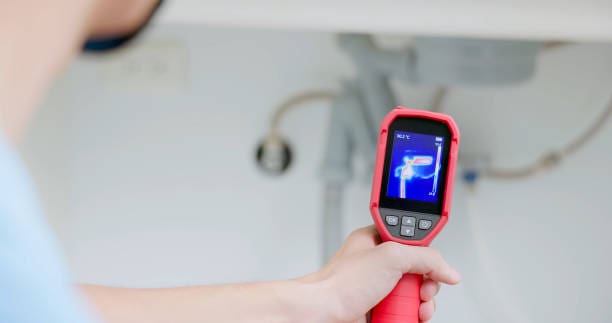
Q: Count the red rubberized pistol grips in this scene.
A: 1